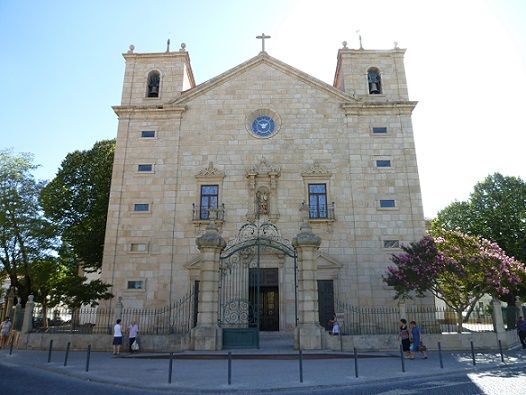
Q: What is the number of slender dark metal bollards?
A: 12